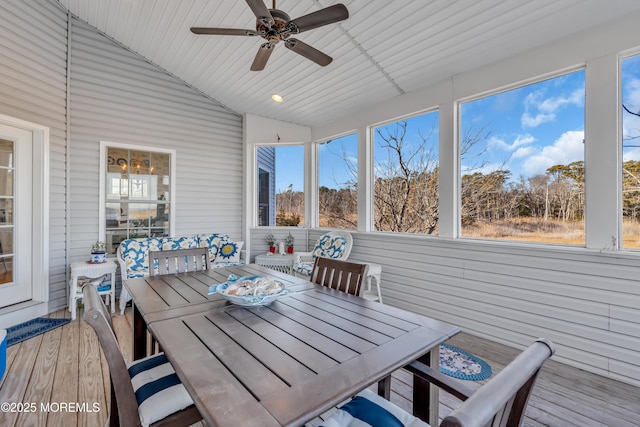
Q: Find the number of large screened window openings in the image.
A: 5